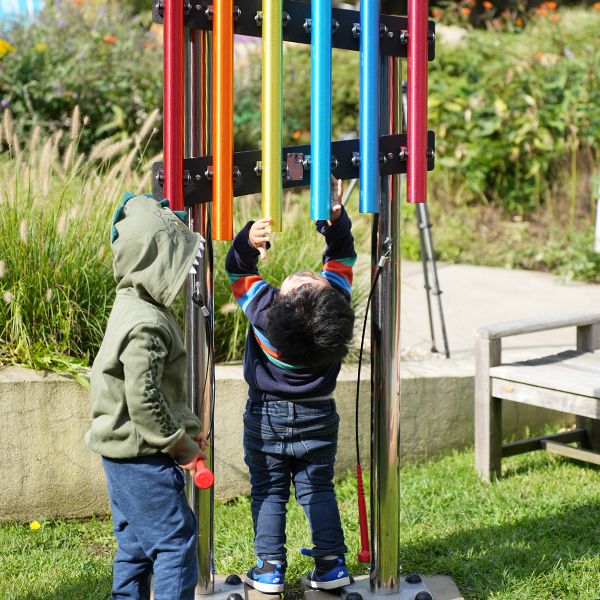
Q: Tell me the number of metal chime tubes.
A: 6